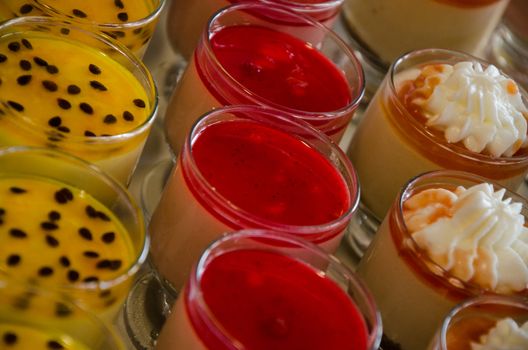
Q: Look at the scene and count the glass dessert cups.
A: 12